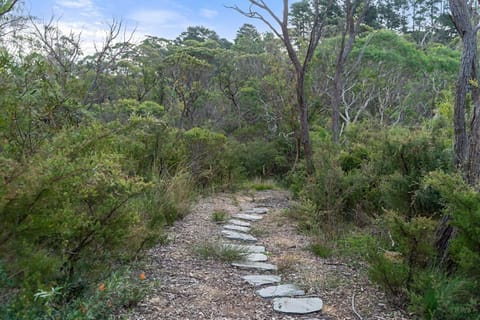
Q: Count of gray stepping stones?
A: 11